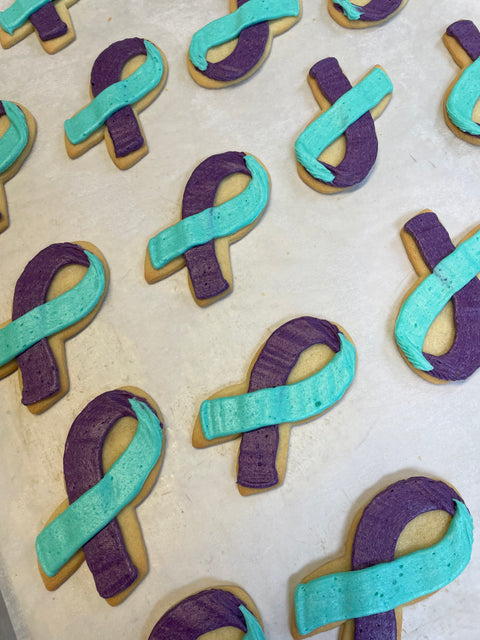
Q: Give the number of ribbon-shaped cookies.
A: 14